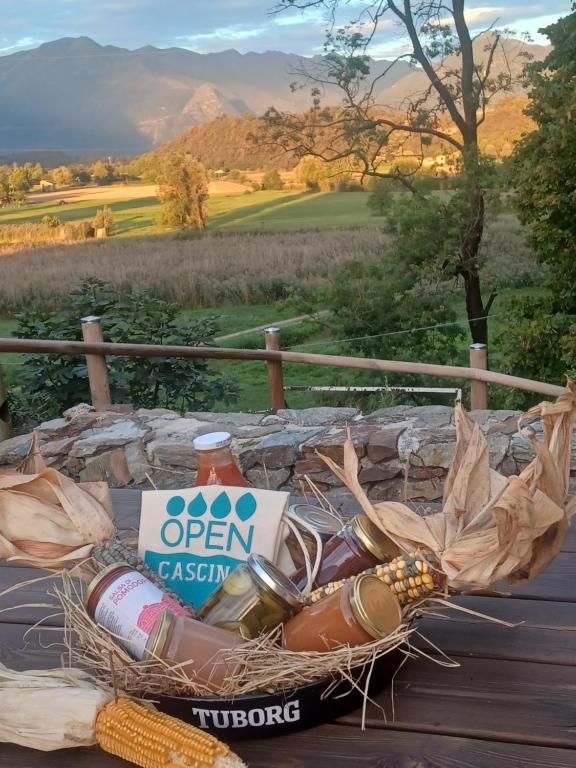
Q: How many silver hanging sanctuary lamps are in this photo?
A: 0